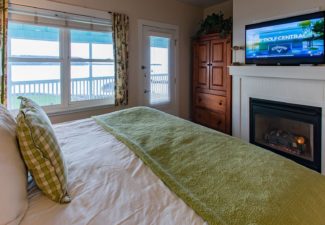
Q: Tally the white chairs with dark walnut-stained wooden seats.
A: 0